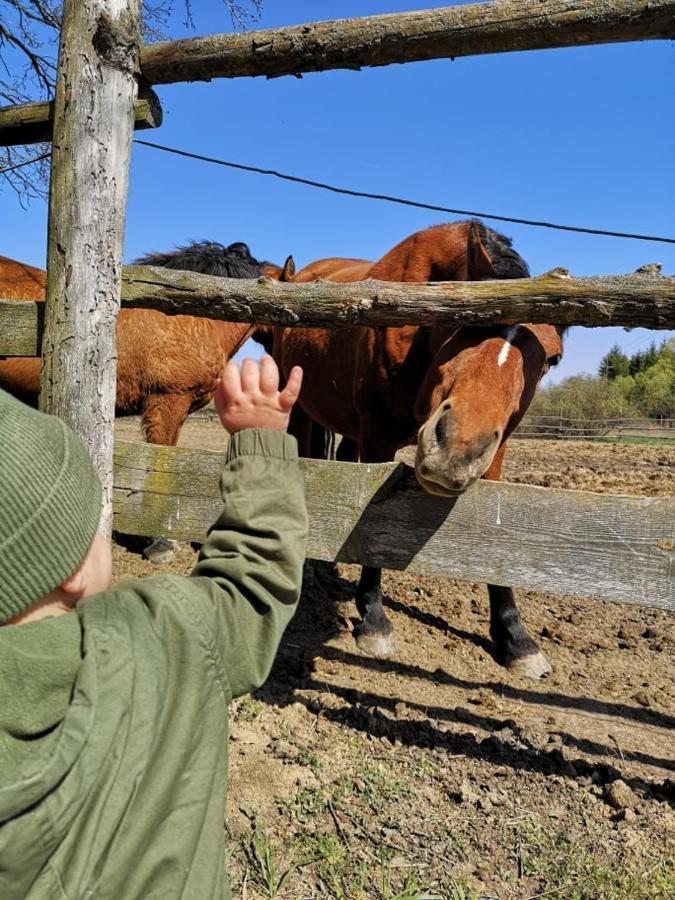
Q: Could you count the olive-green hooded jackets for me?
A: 1